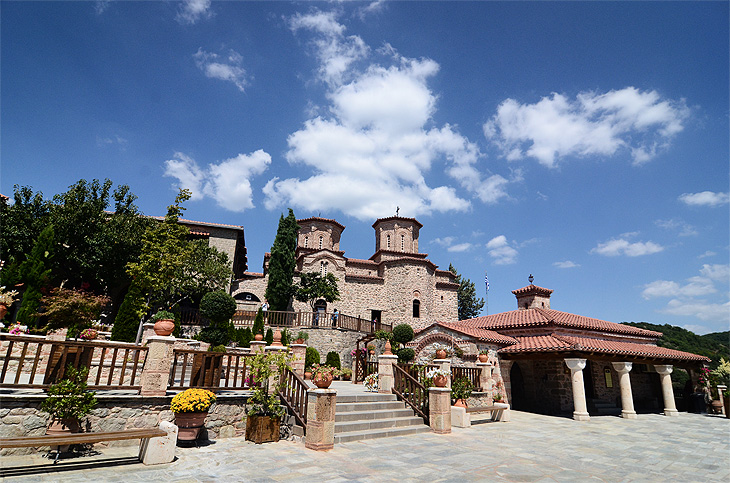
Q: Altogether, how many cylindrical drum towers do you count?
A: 2